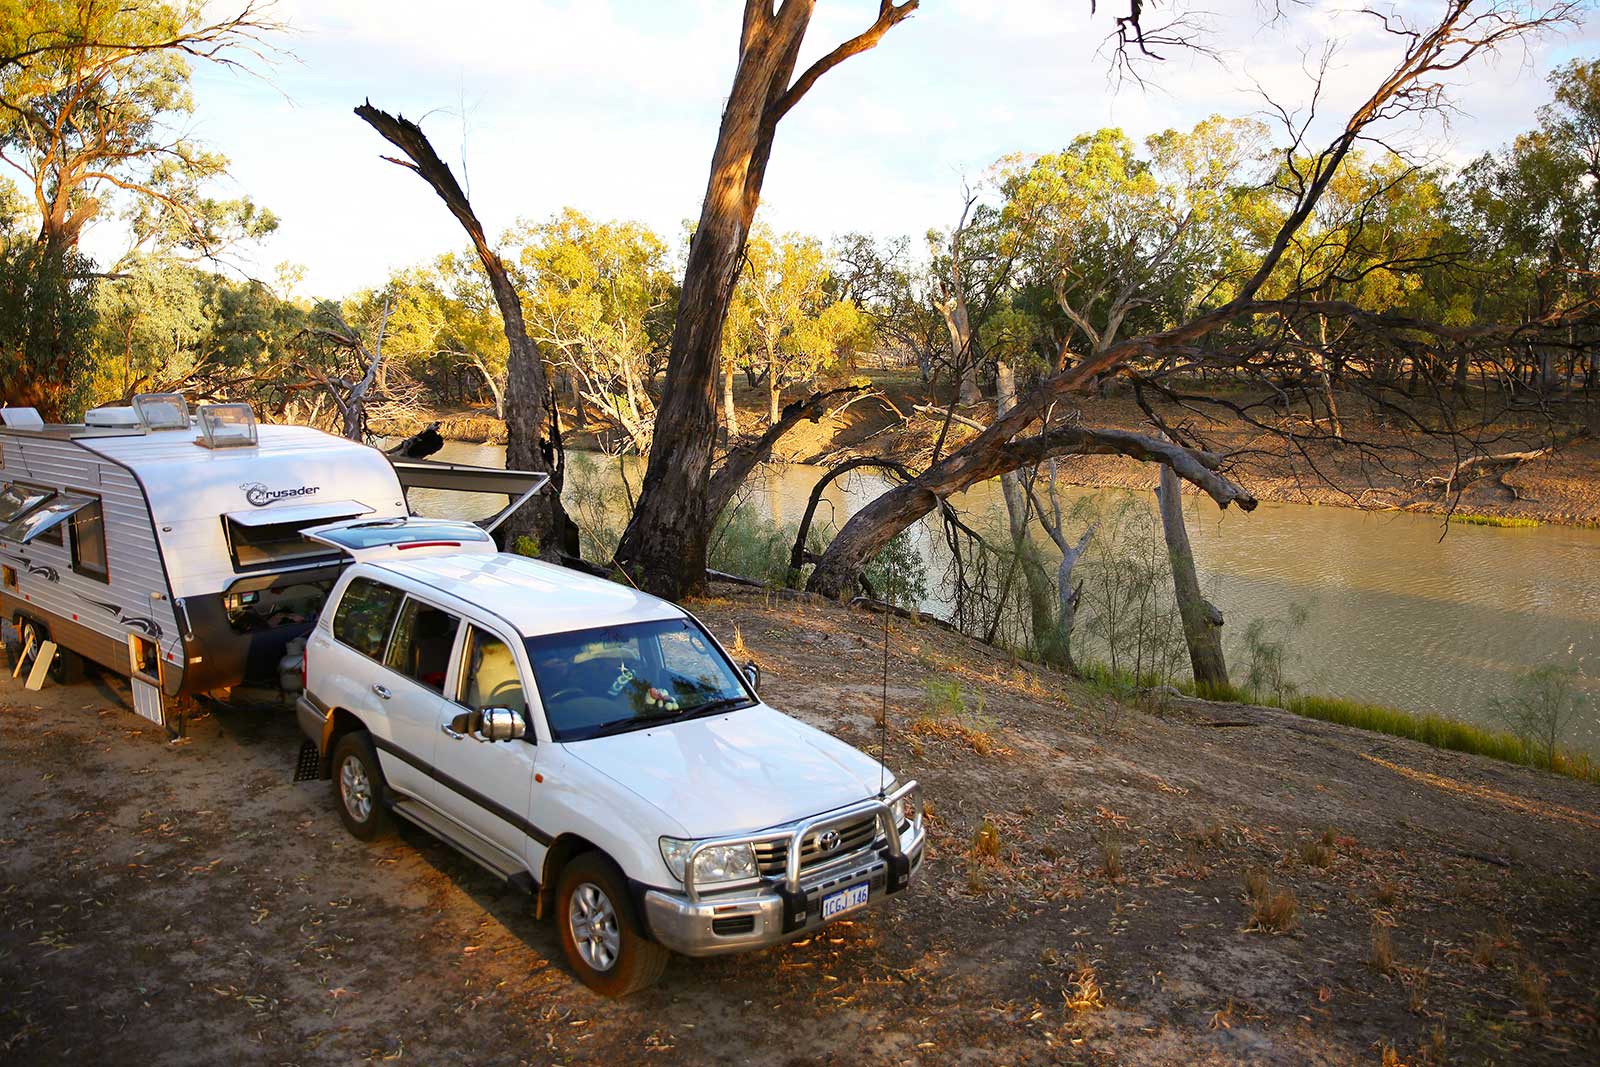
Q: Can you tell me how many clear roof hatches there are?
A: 2